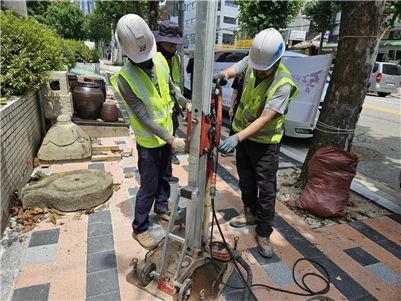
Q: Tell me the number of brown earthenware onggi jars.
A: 4